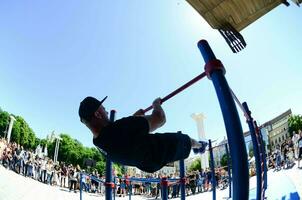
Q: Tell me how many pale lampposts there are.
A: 2